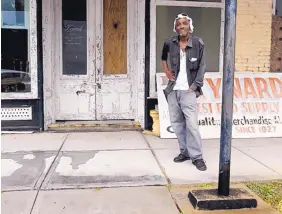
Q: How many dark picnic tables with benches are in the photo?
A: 0